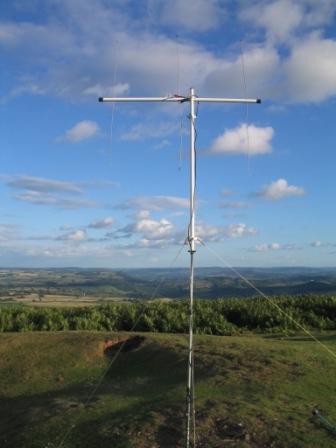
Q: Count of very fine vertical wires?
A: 3